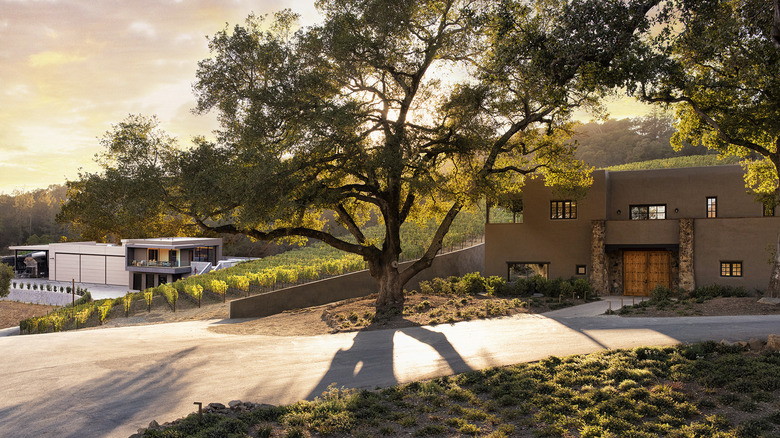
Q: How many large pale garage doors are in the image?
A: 3